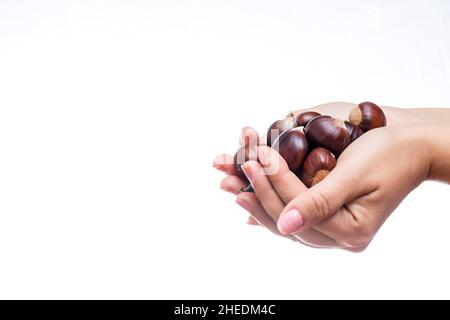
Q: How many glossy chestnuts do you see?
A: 8